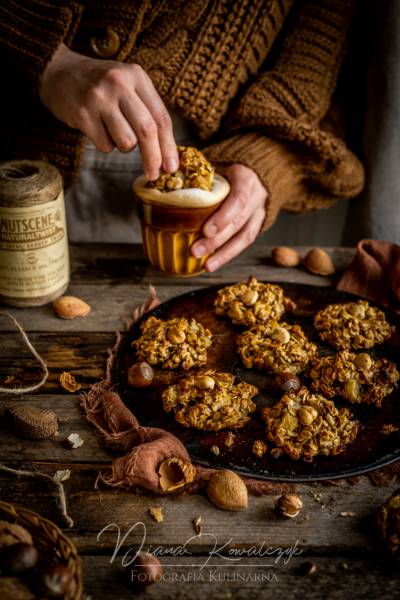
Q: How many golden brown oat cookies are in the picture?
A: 8